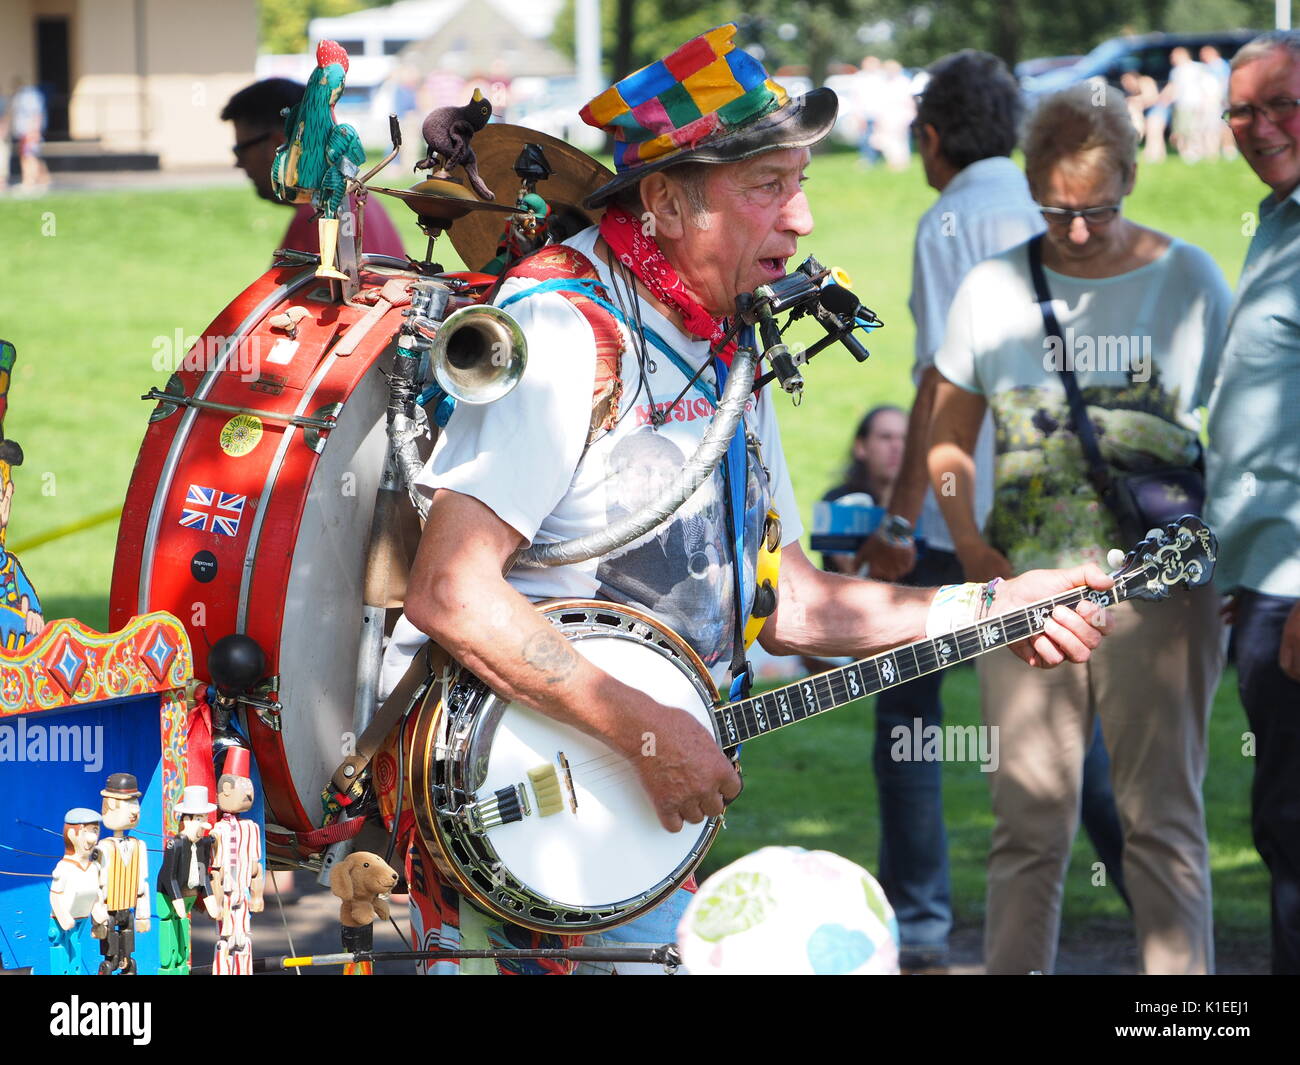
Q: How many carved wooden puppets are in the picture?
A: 4